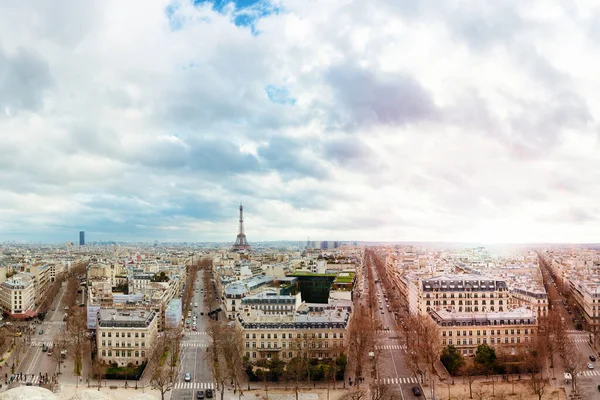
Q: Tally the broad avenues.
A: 4